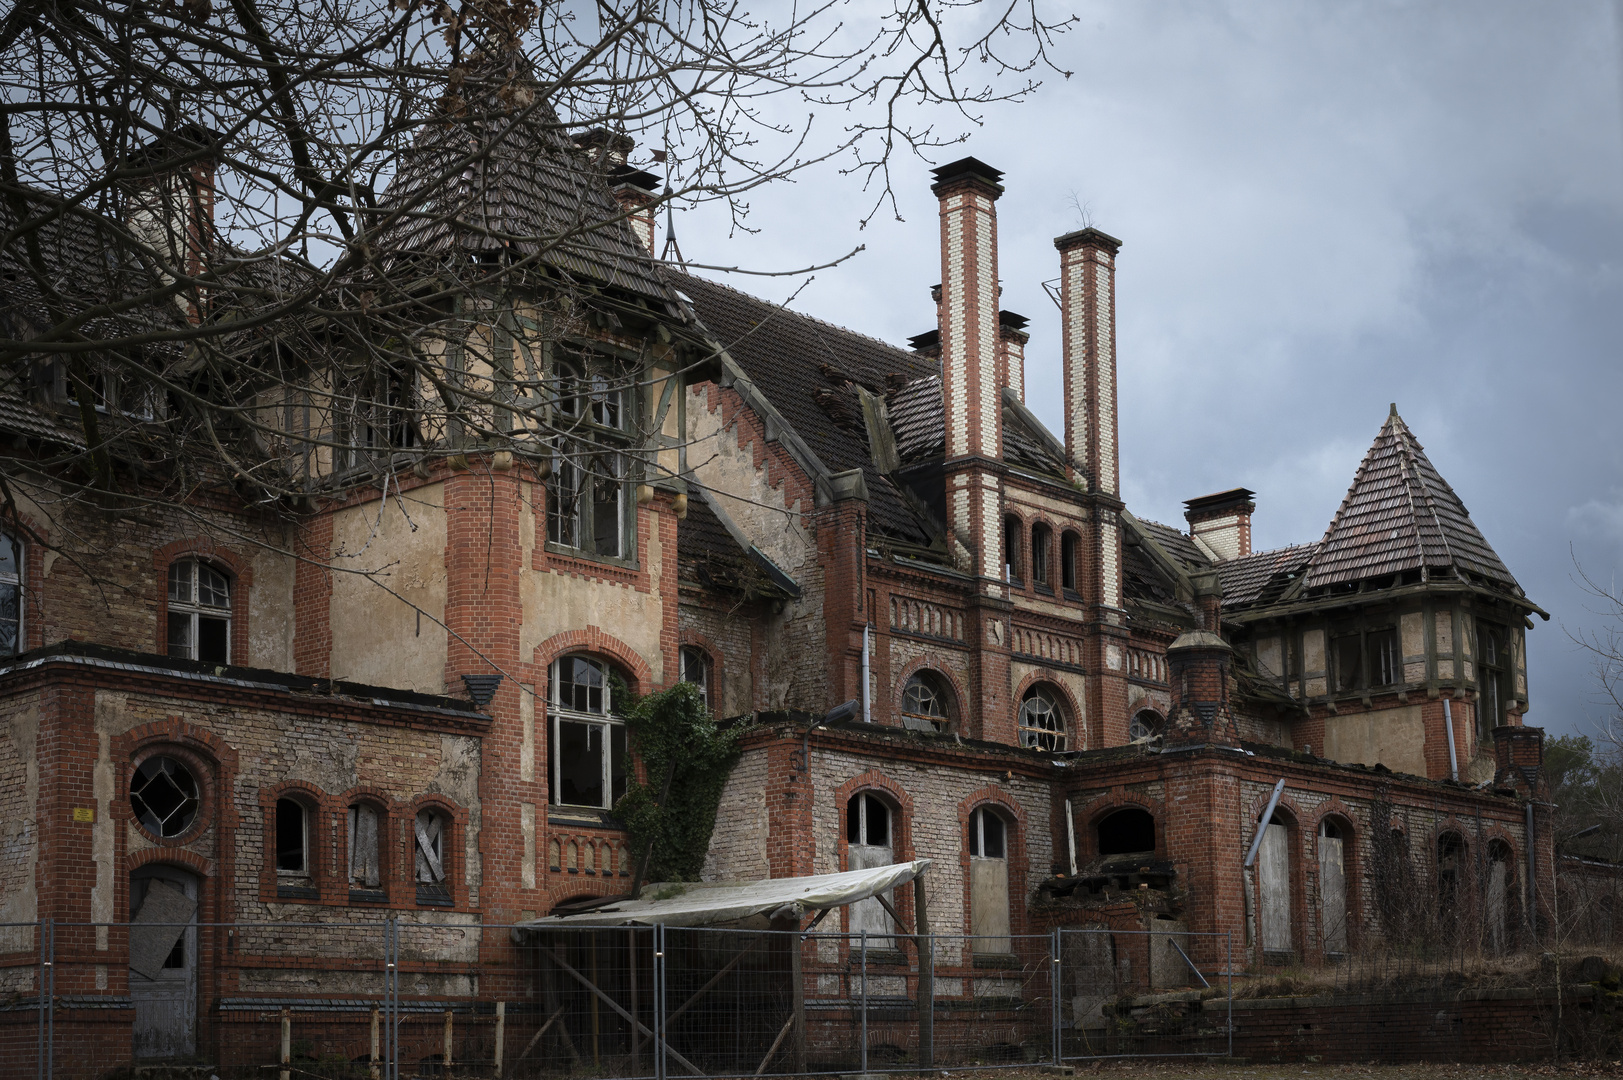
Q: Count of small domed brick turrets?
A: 1